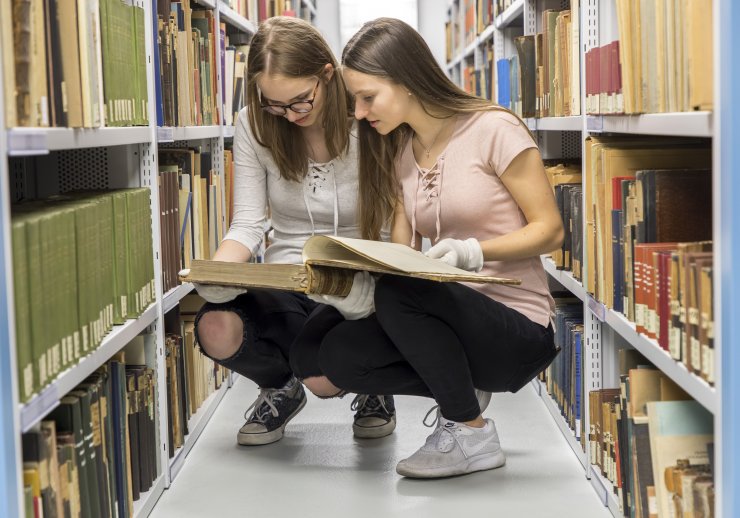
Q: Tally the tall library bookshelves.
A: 2